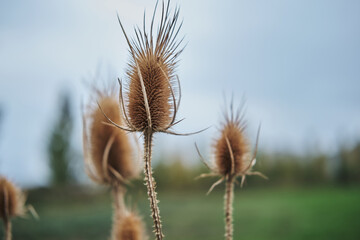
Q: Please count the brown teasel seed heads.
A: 5